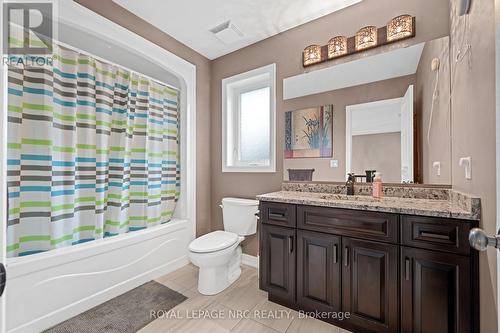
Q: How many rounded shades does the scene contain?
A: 4